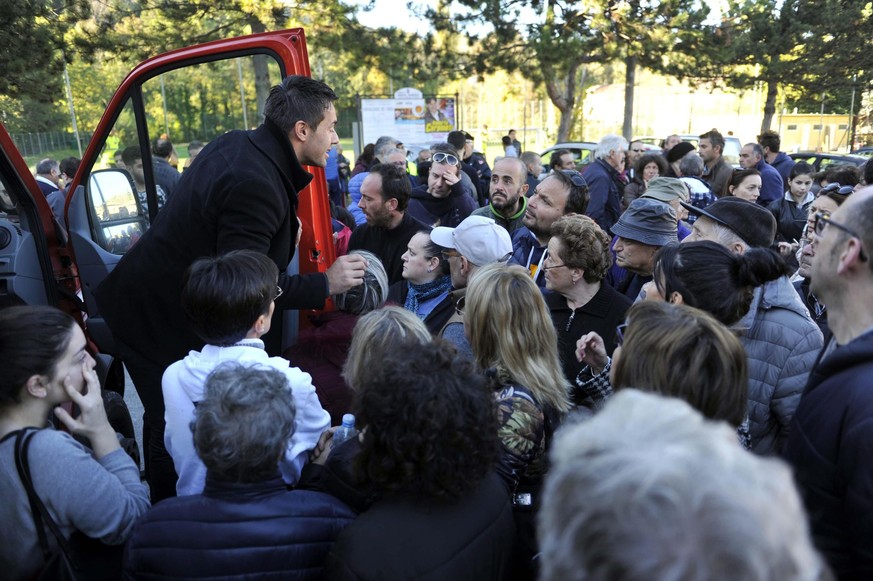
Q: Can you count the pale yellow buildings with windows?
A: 1